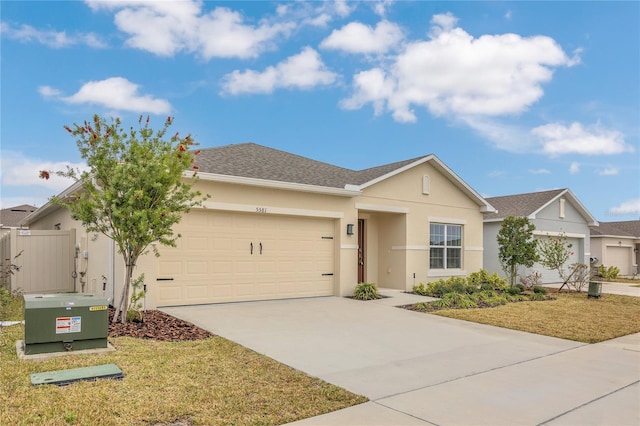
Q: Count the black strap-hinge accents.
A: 3